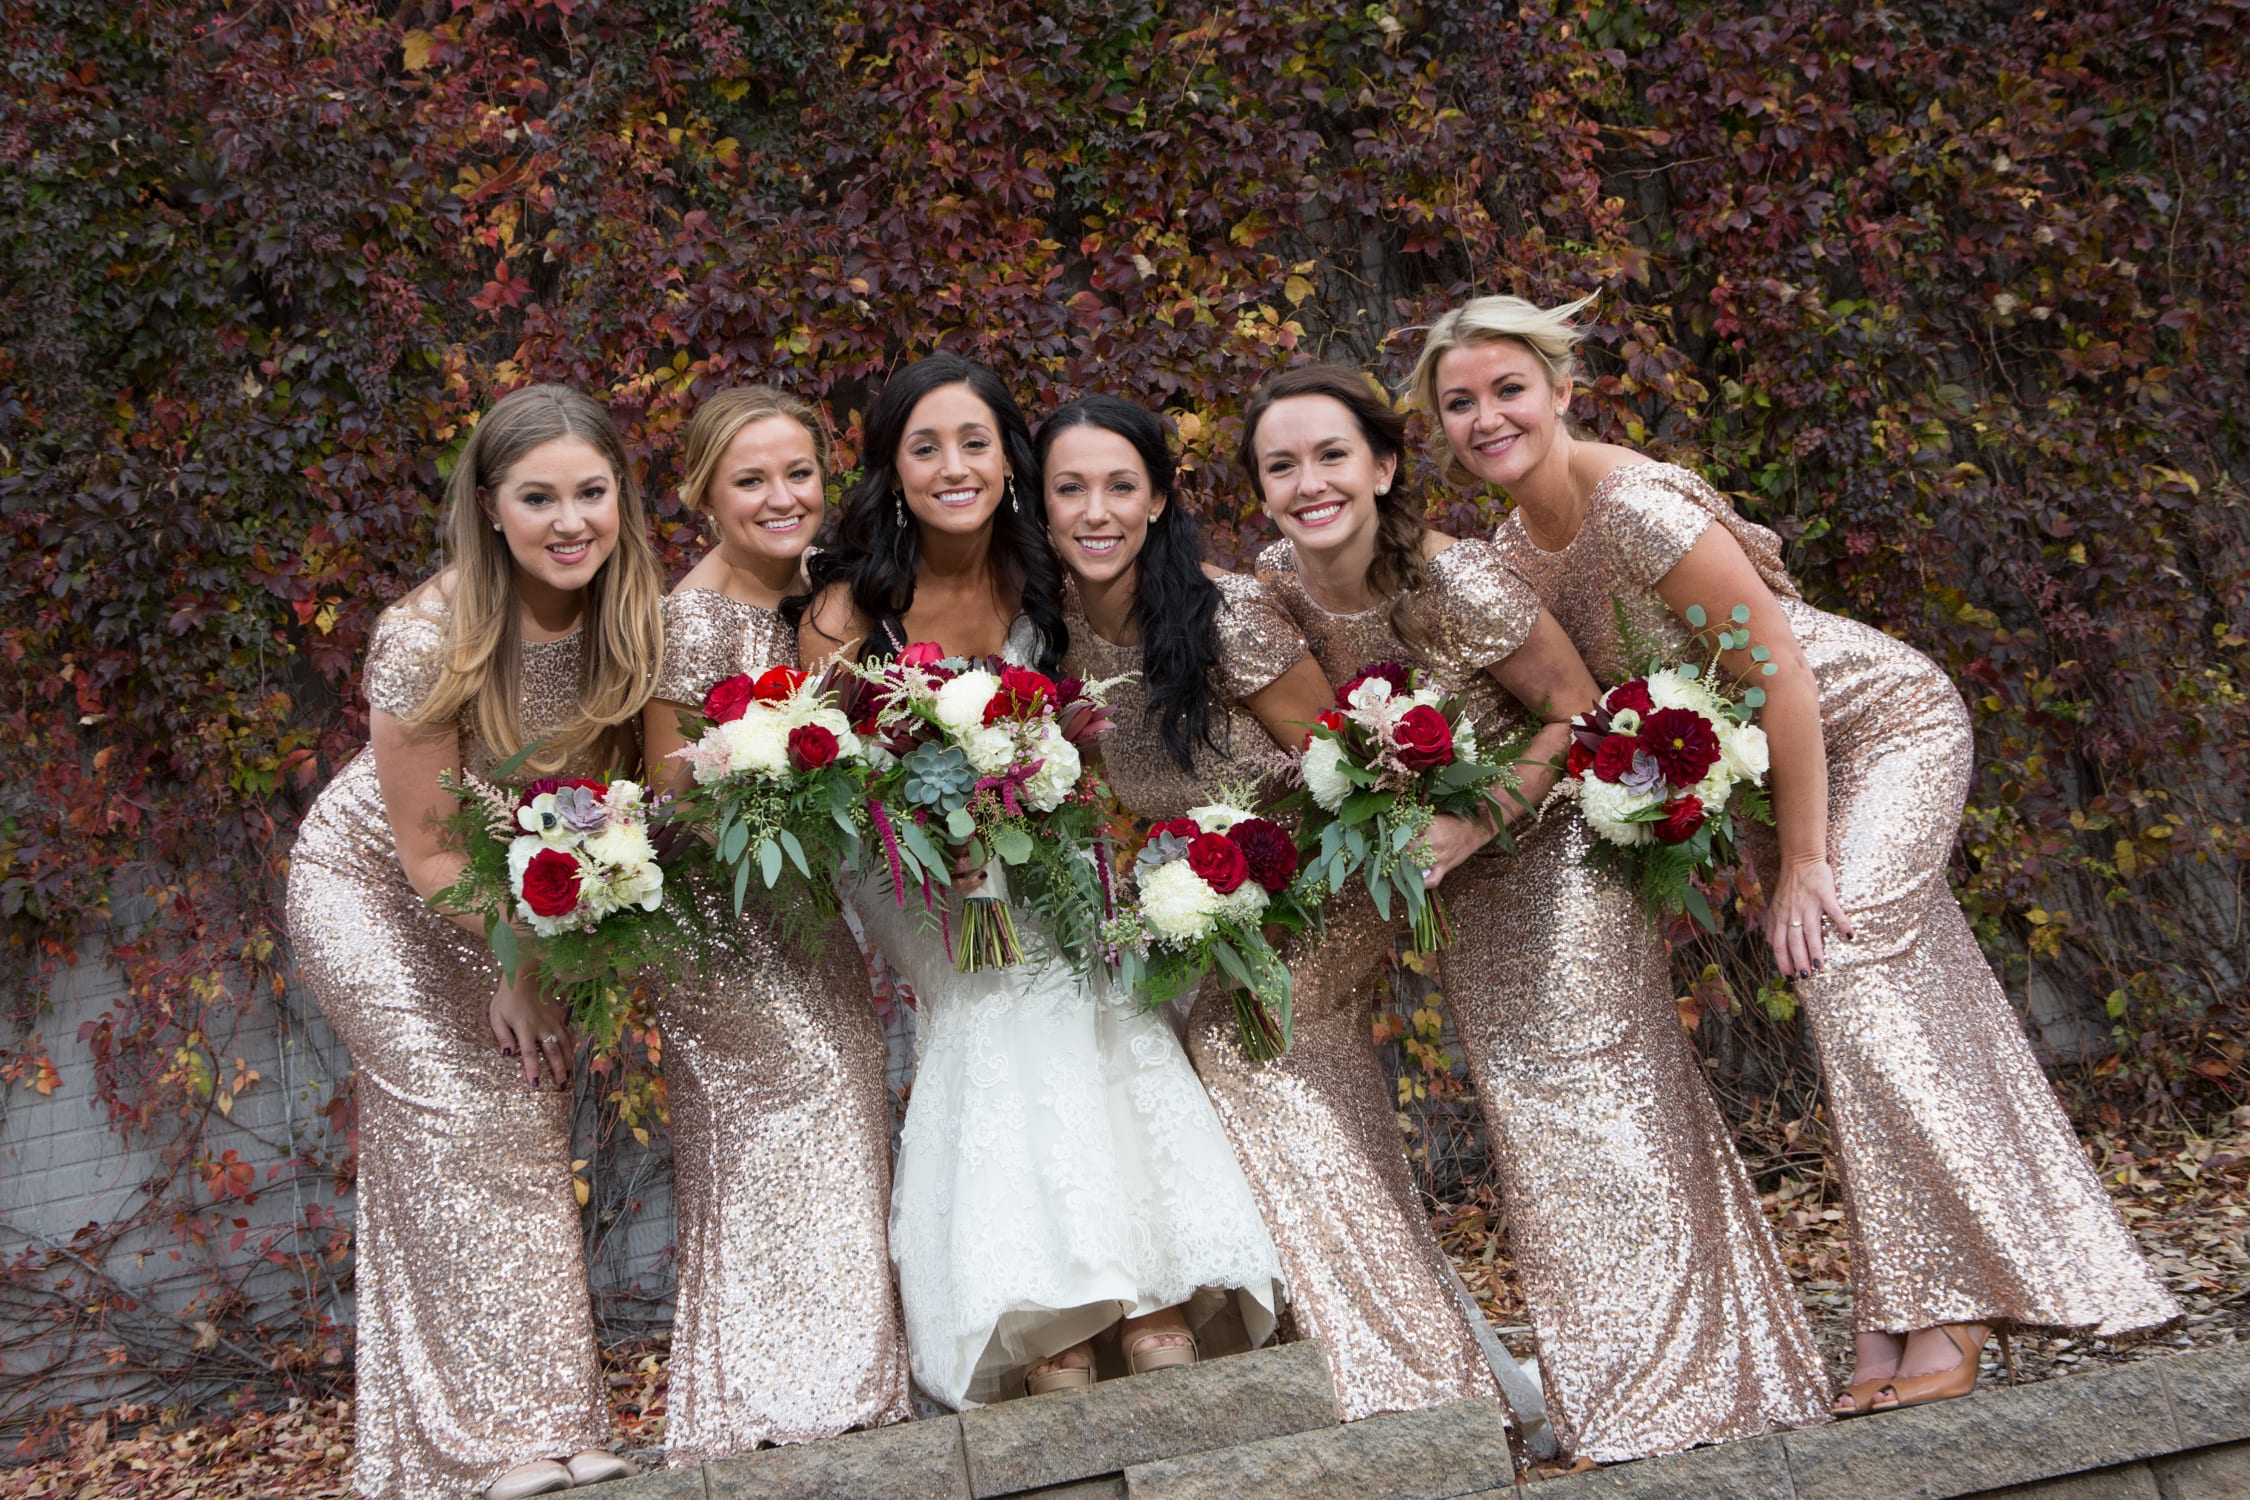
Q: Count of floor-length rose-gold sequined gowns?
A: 5